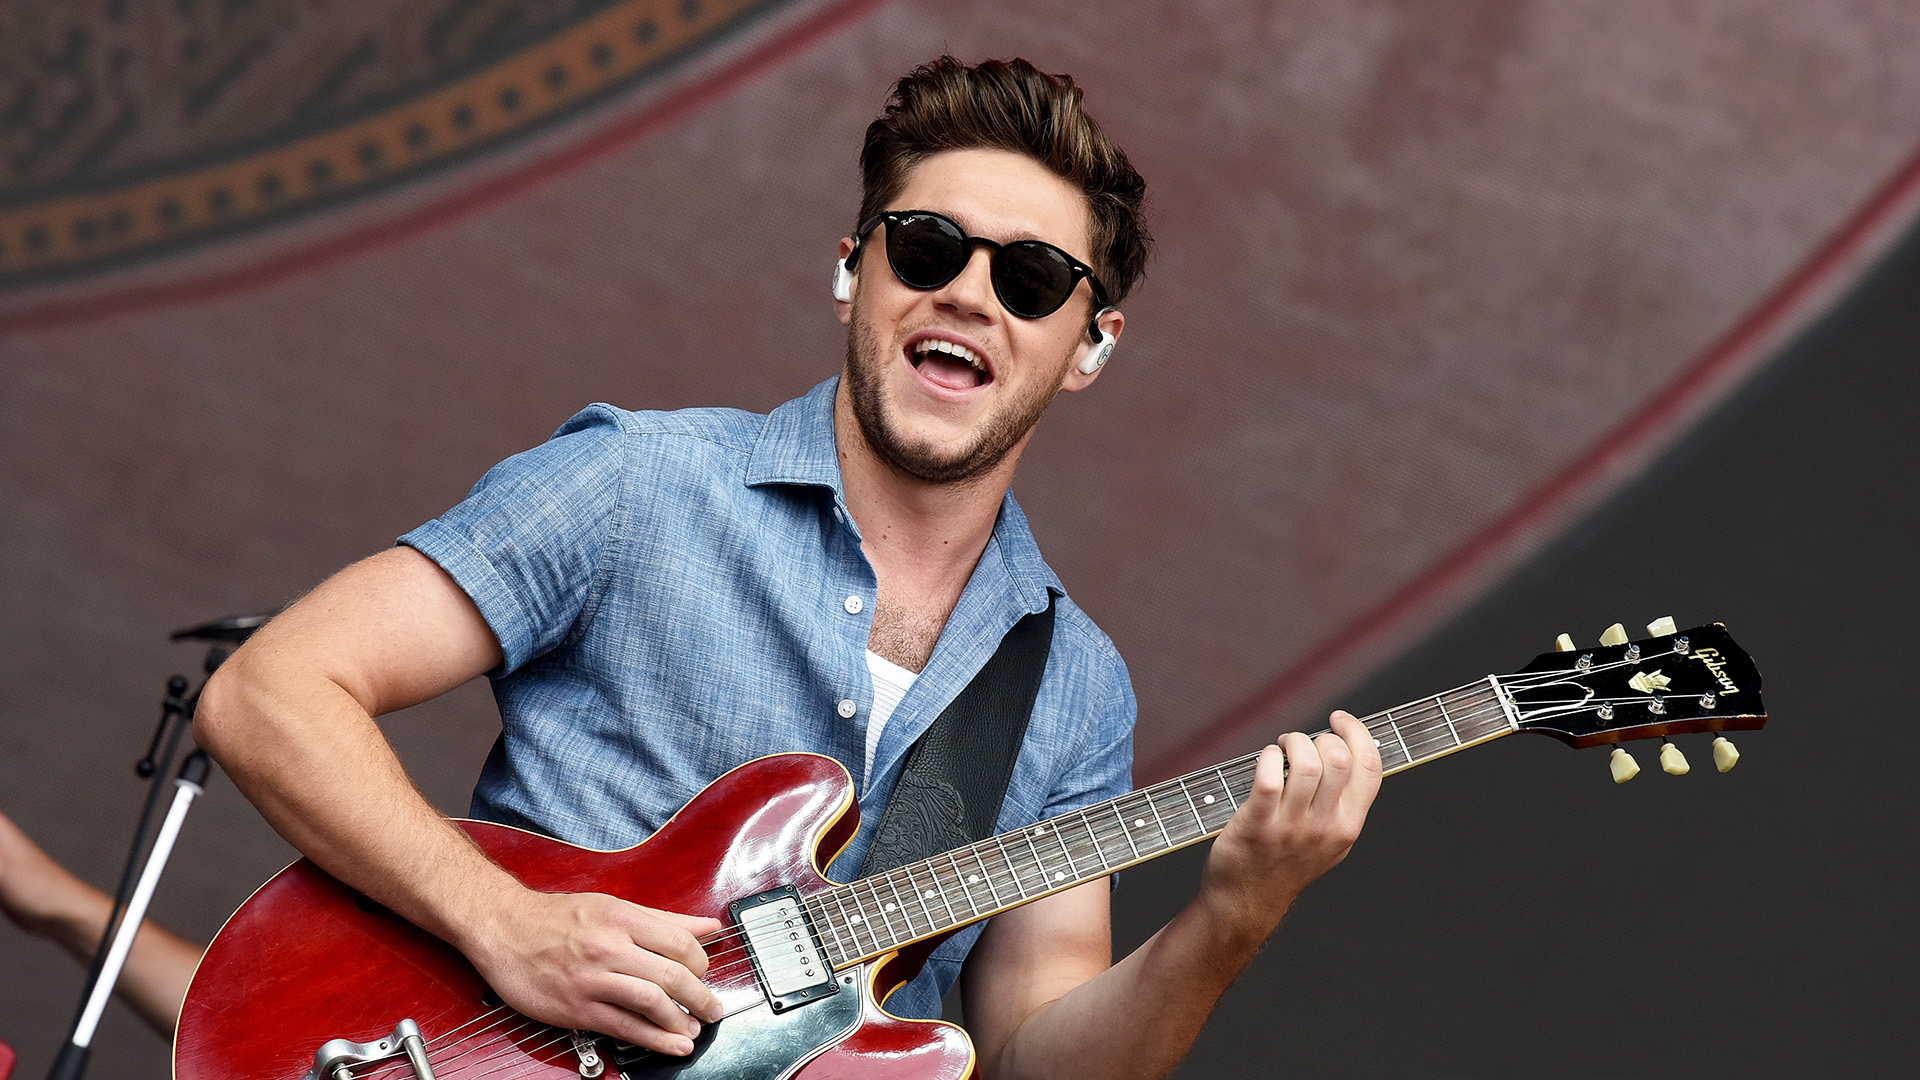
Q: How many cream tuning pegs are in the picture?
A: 6